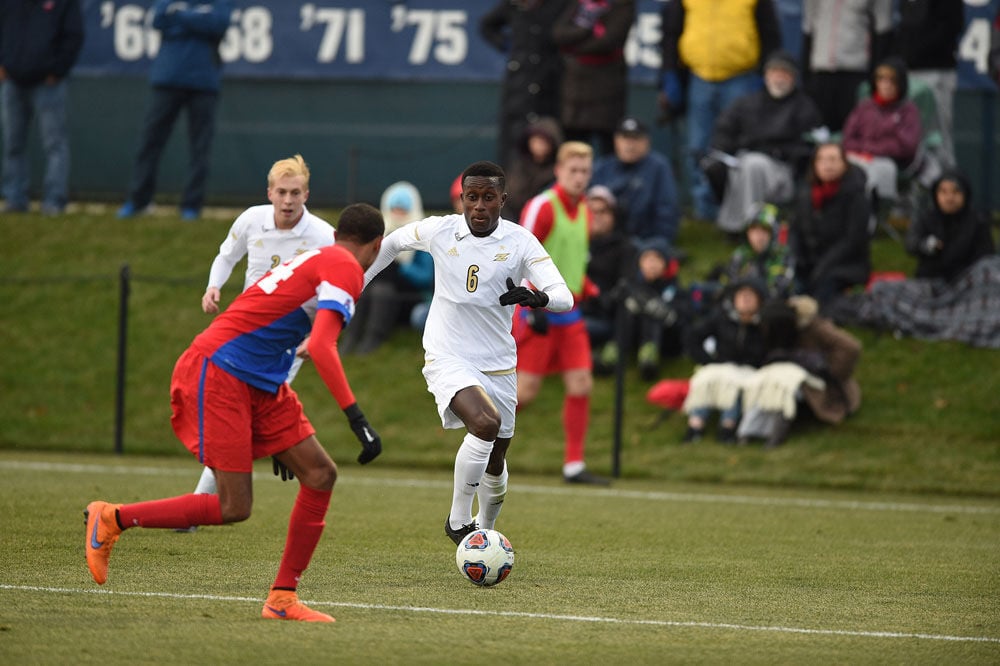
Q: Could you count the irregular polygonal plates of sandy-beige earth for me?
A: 0